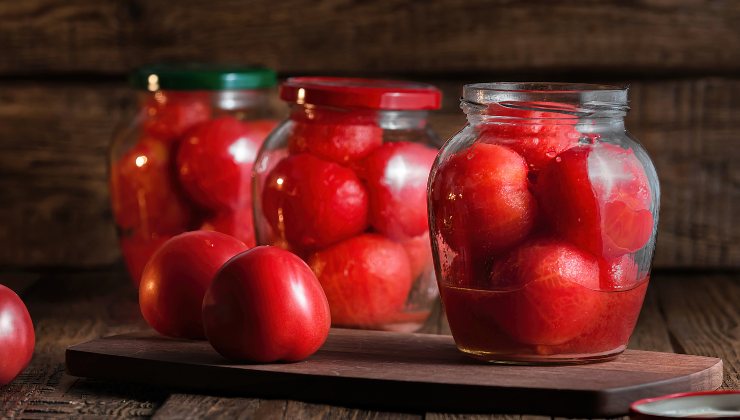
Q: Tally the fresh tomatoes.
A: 3